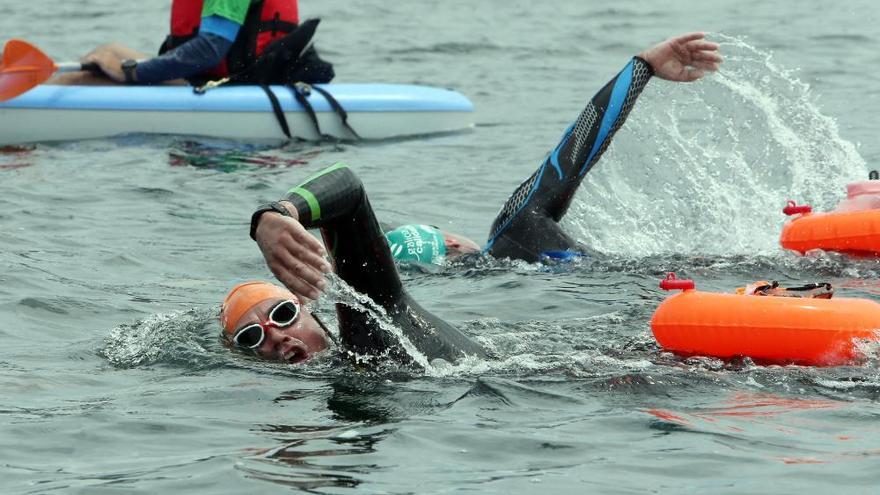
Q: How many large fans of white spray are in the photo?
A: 1